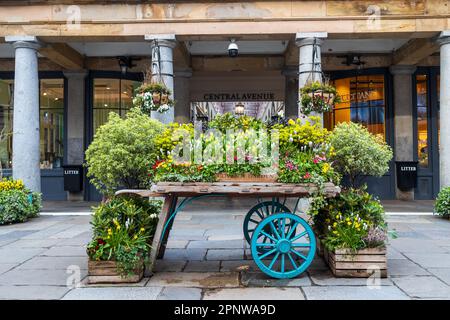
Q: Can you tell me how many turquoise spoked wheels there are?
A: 2